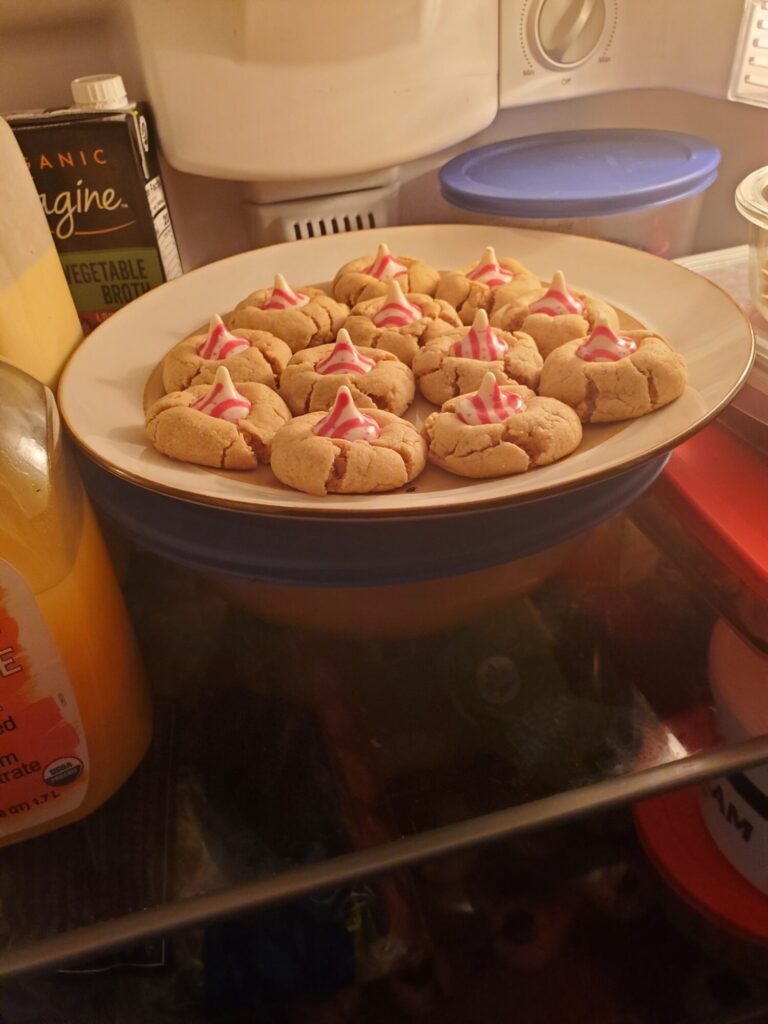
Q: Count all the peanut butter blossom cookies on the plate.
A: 12